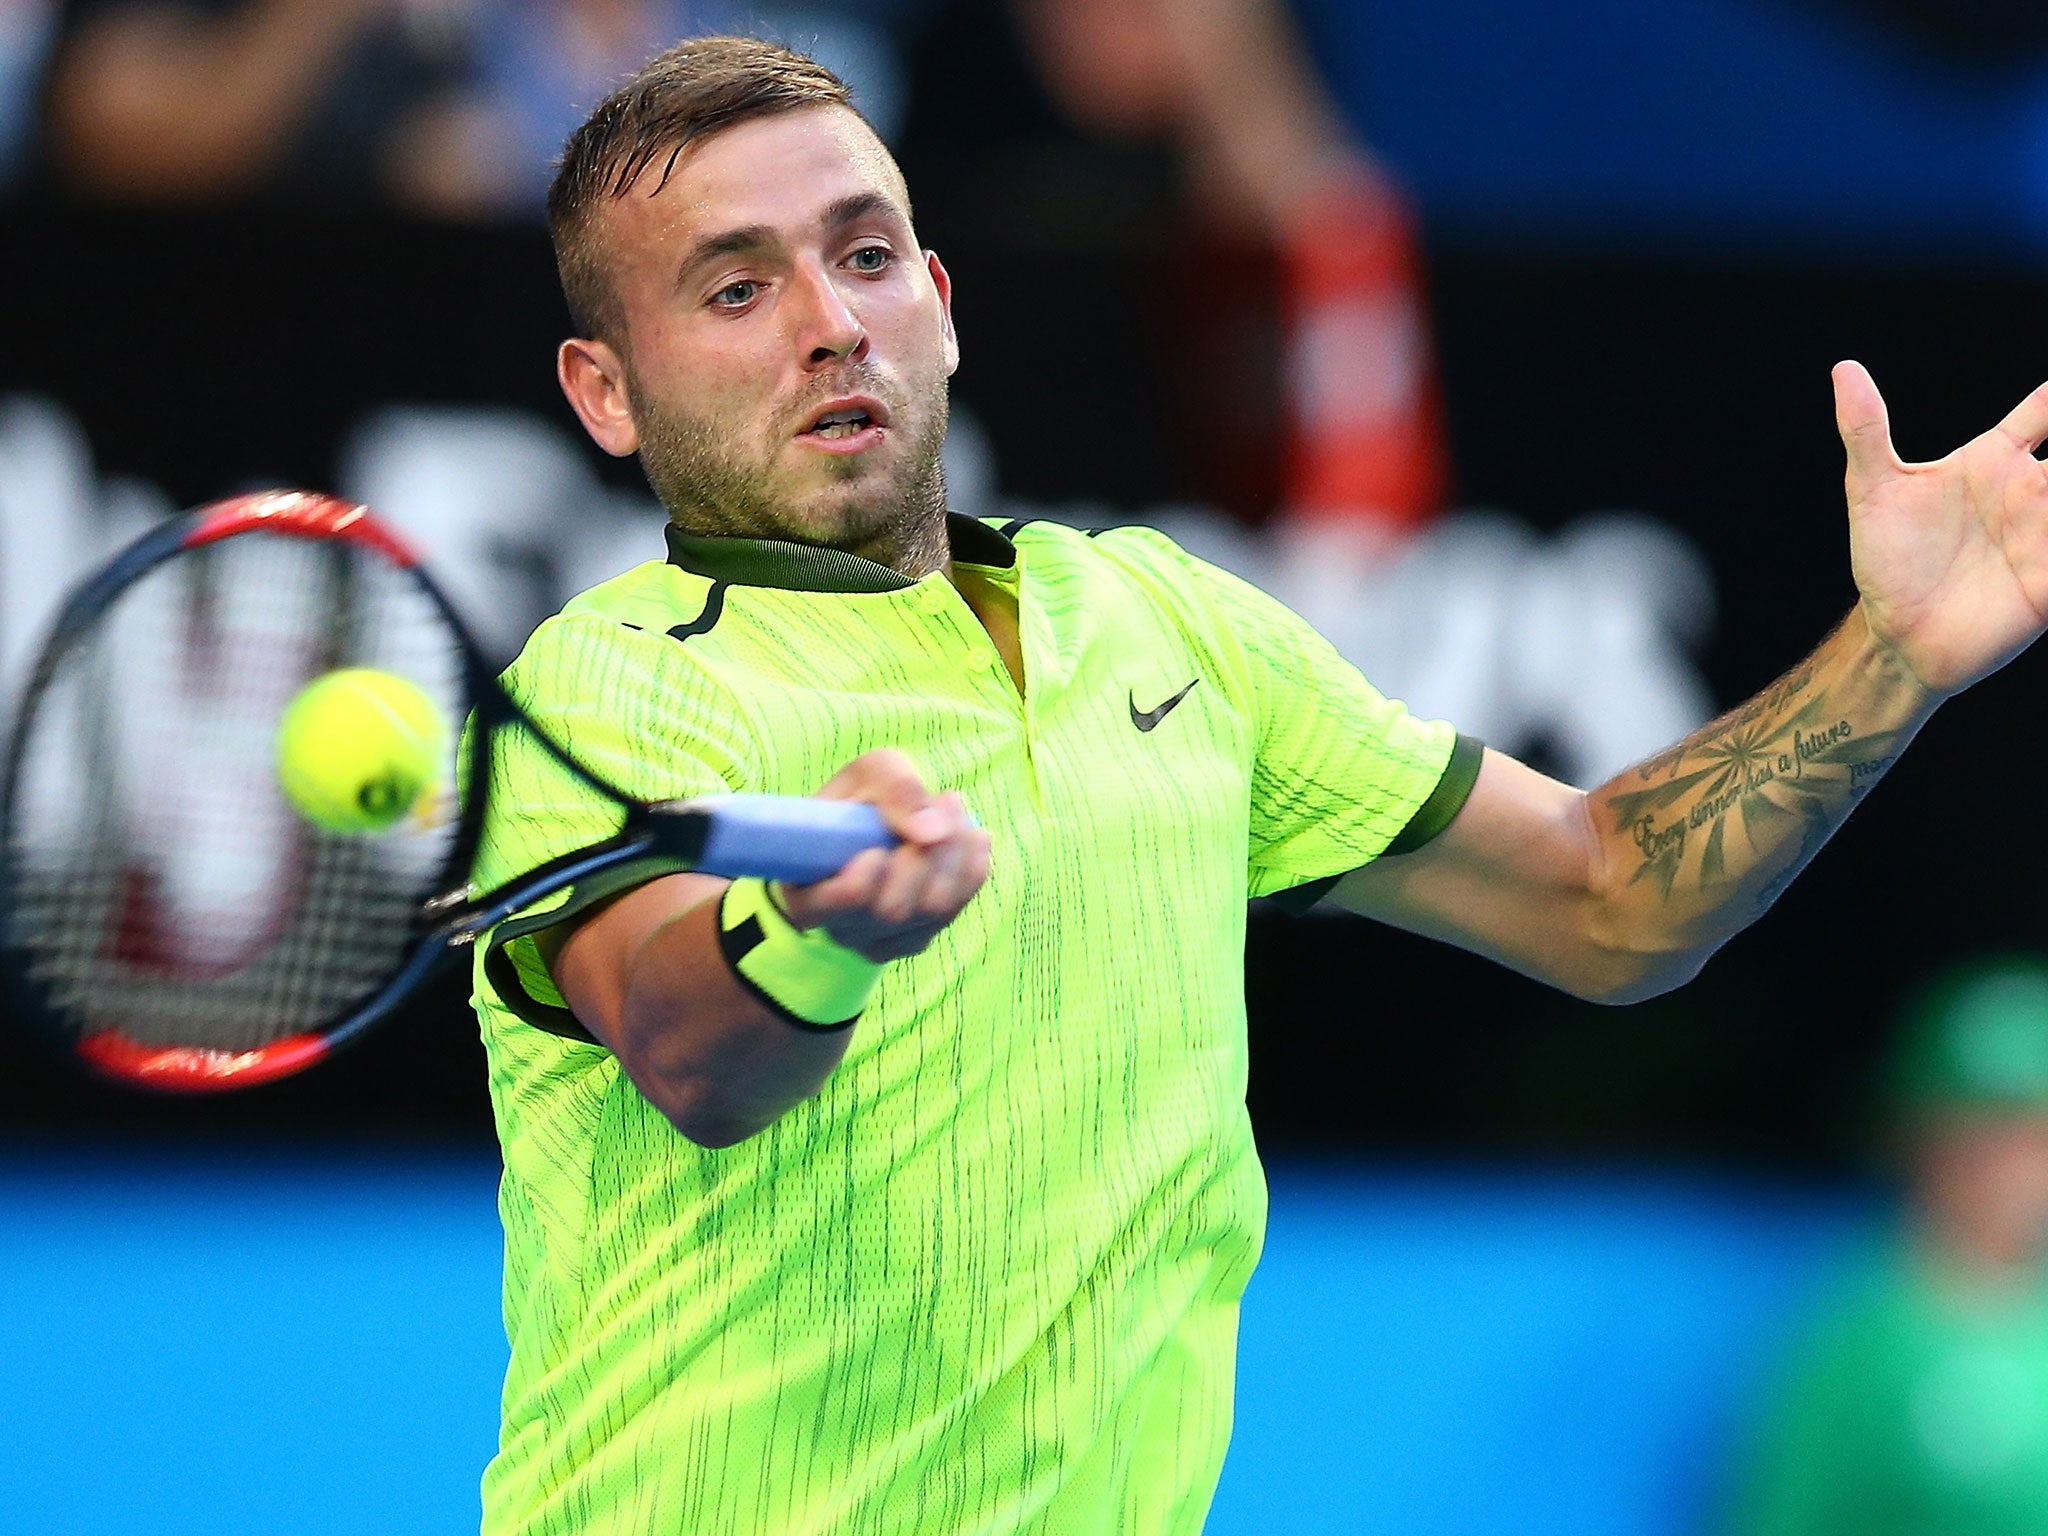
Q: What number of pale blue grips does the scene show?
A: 1